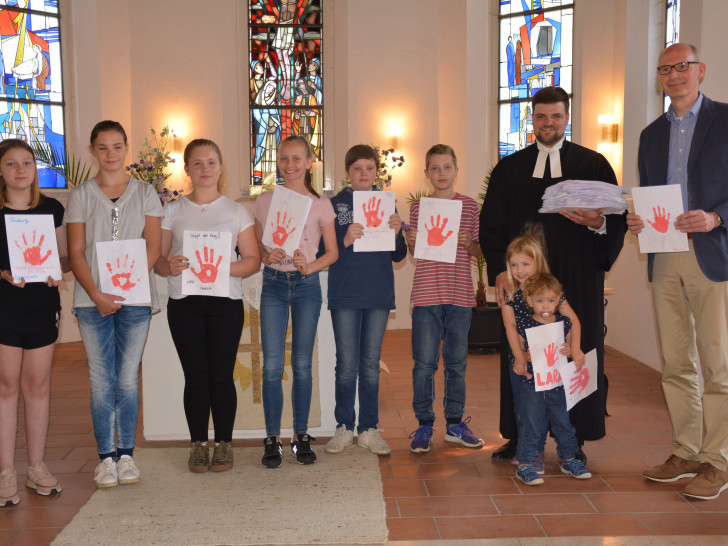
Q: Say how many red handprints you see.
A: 9